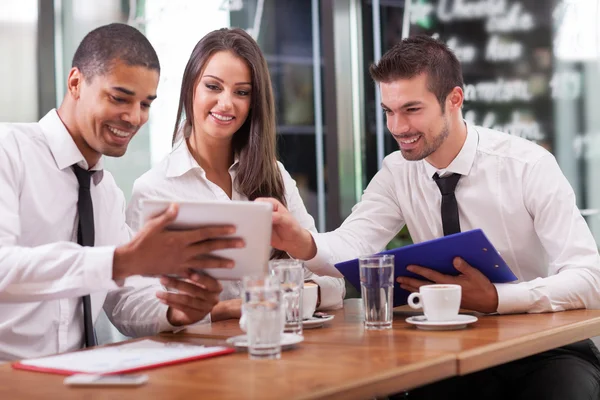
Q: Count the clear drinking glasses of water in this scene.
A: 3